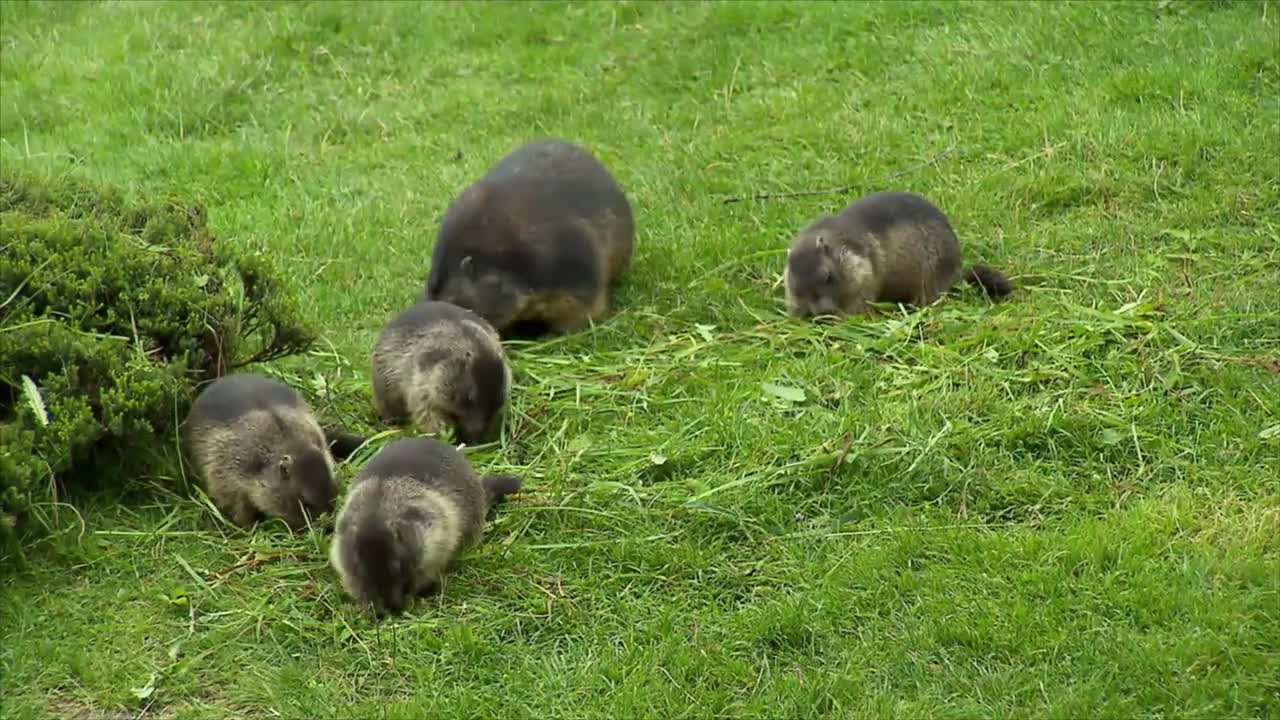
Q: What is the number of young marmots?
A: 4